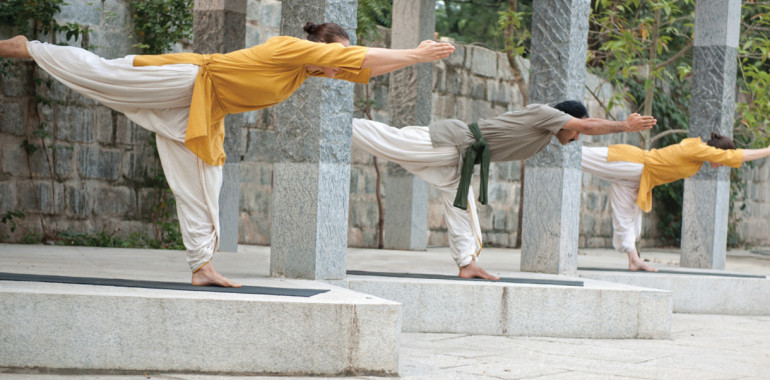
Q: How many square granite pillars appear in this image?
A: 5